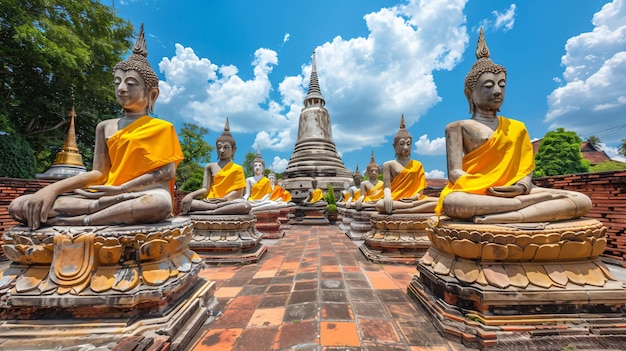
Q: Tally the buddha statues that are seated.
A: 11